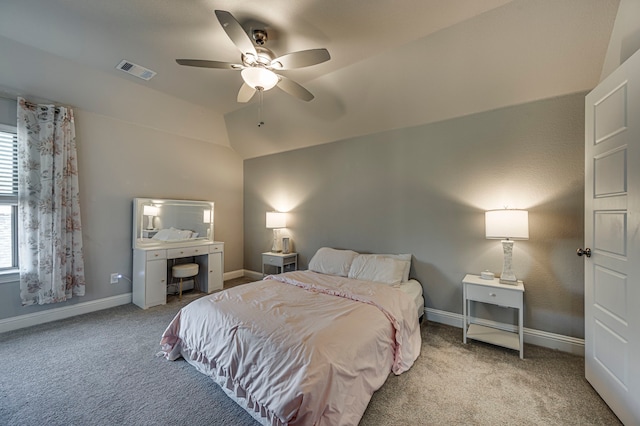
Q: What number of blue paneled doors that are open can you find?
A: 0